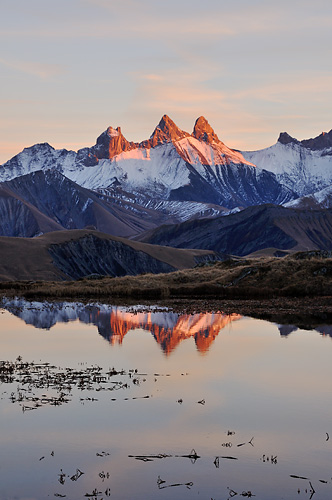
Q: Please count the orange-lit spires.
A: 3